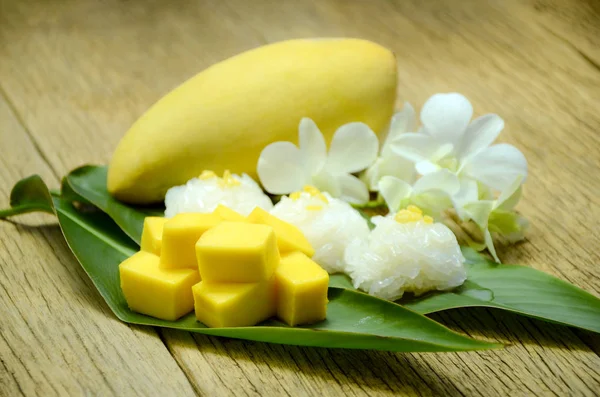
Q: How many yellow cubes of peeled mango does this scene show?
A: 8